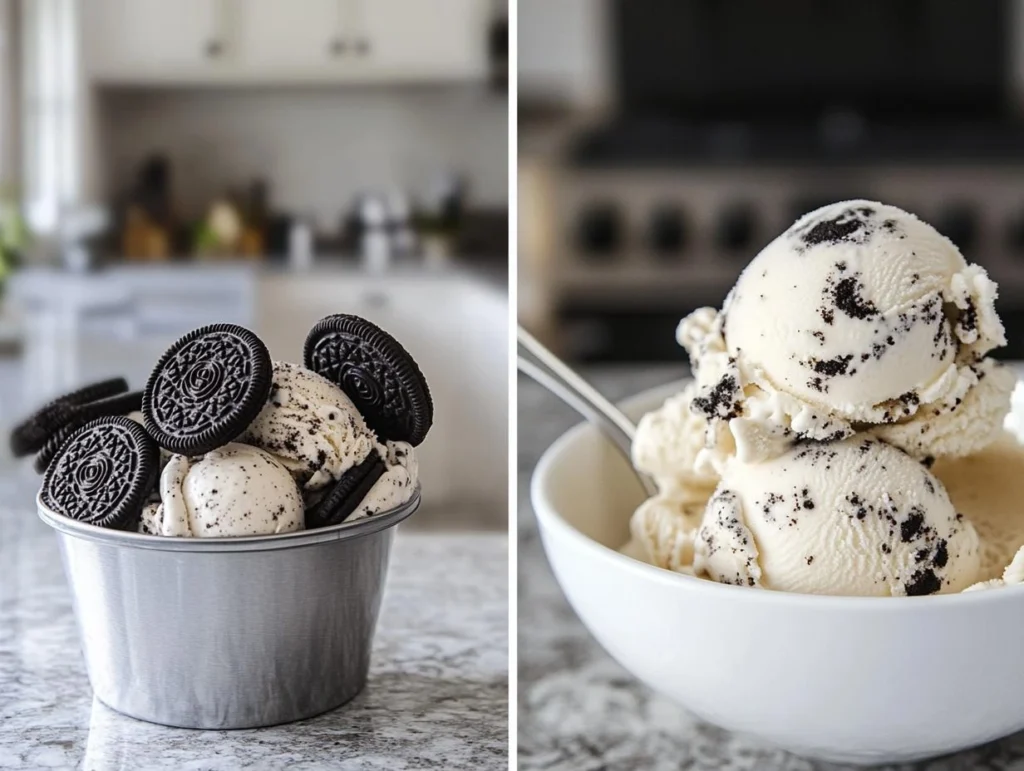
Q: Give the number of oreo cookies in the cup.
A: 6